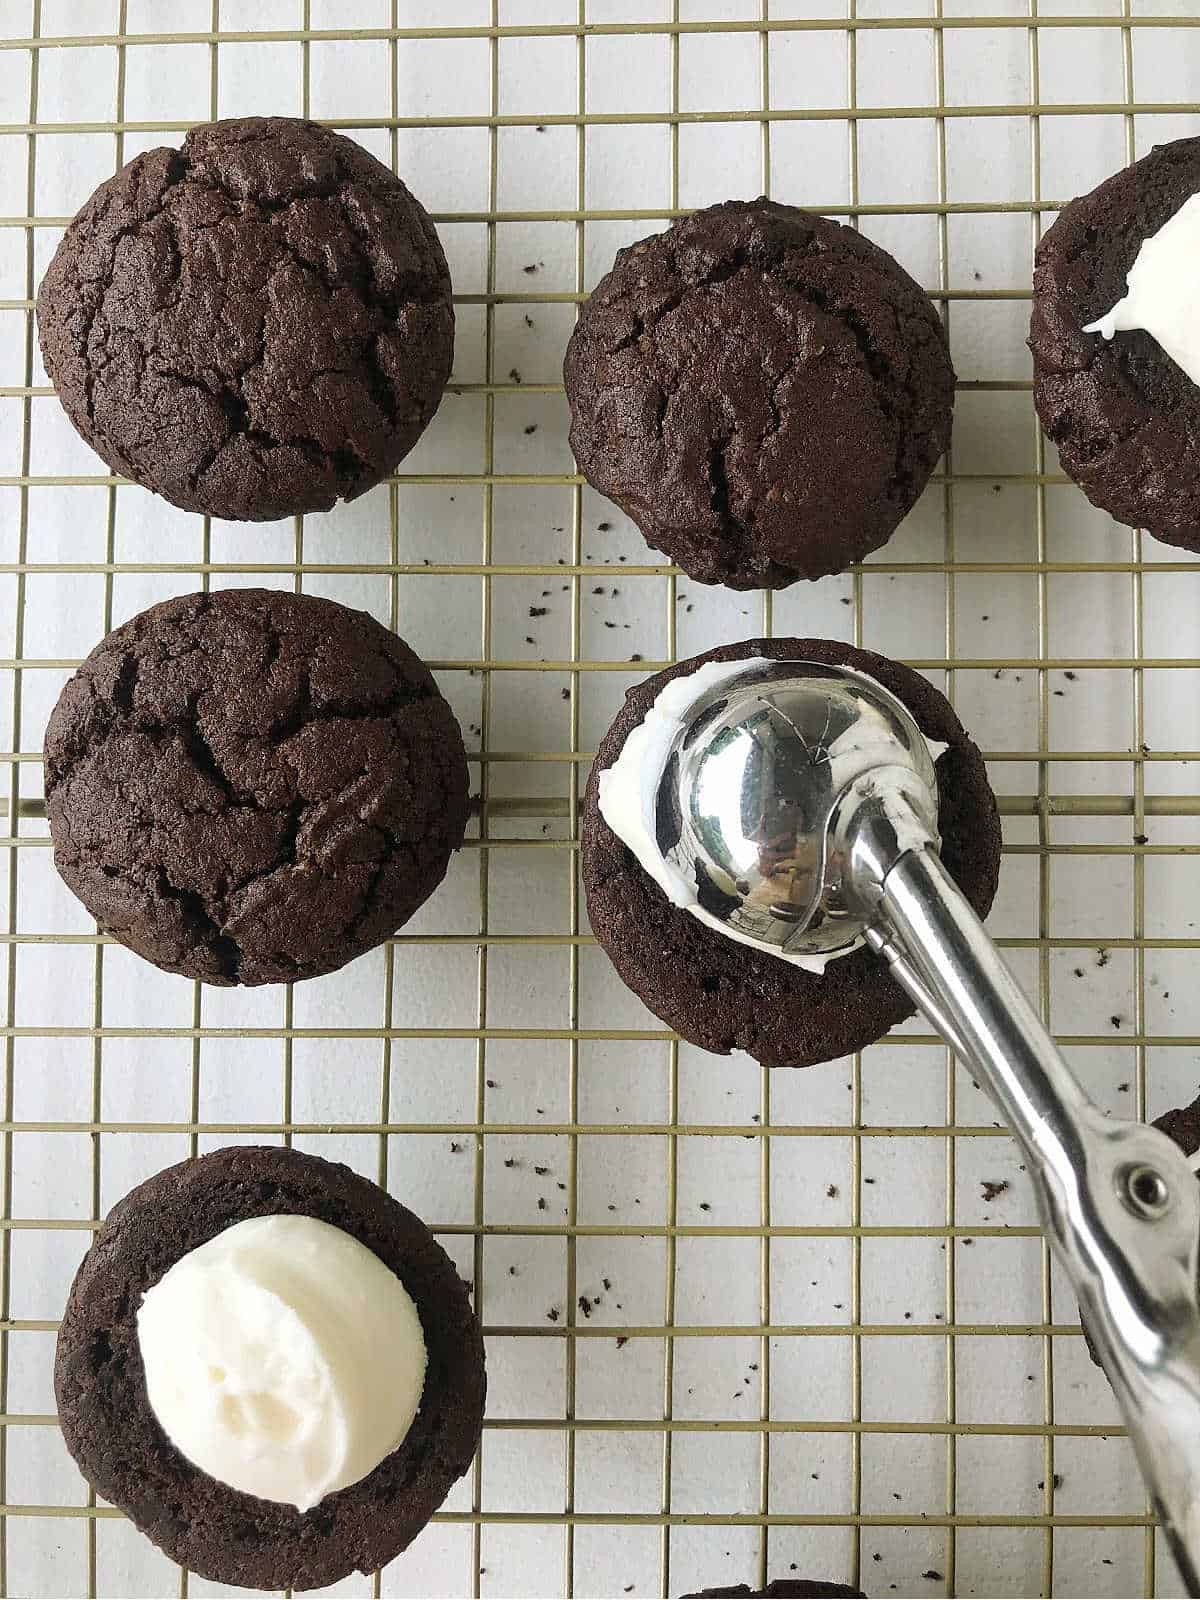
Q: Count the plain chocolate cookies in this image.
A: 3